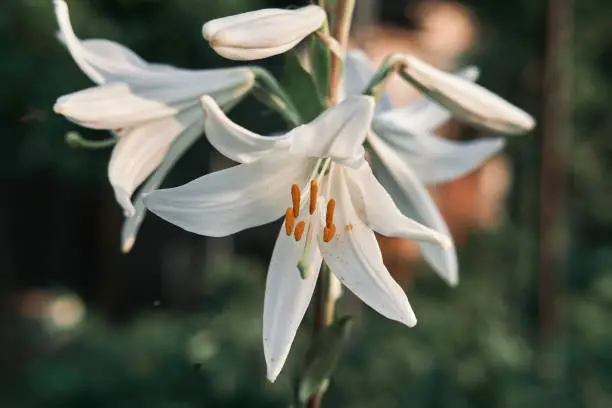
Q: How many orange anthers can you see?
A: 6